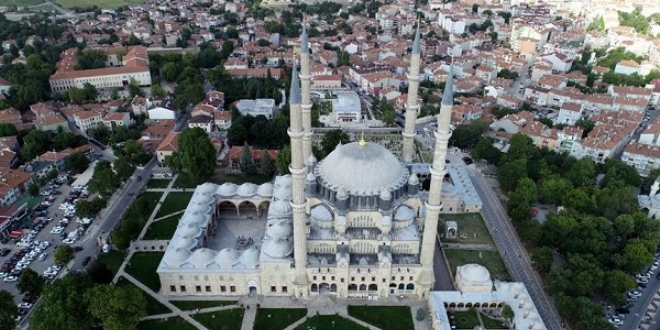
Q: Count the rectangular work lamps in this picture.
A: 0